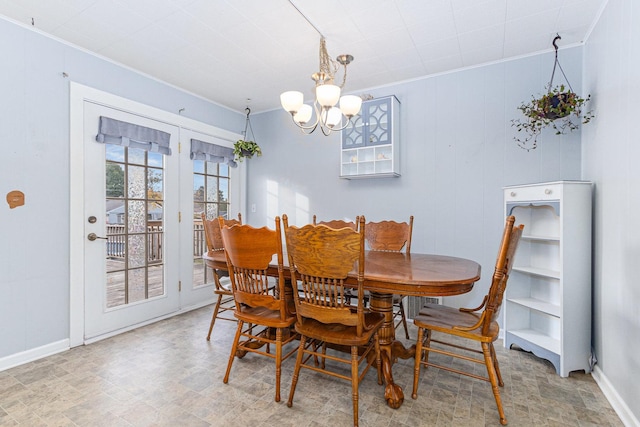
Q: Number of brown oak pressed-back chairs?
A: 6